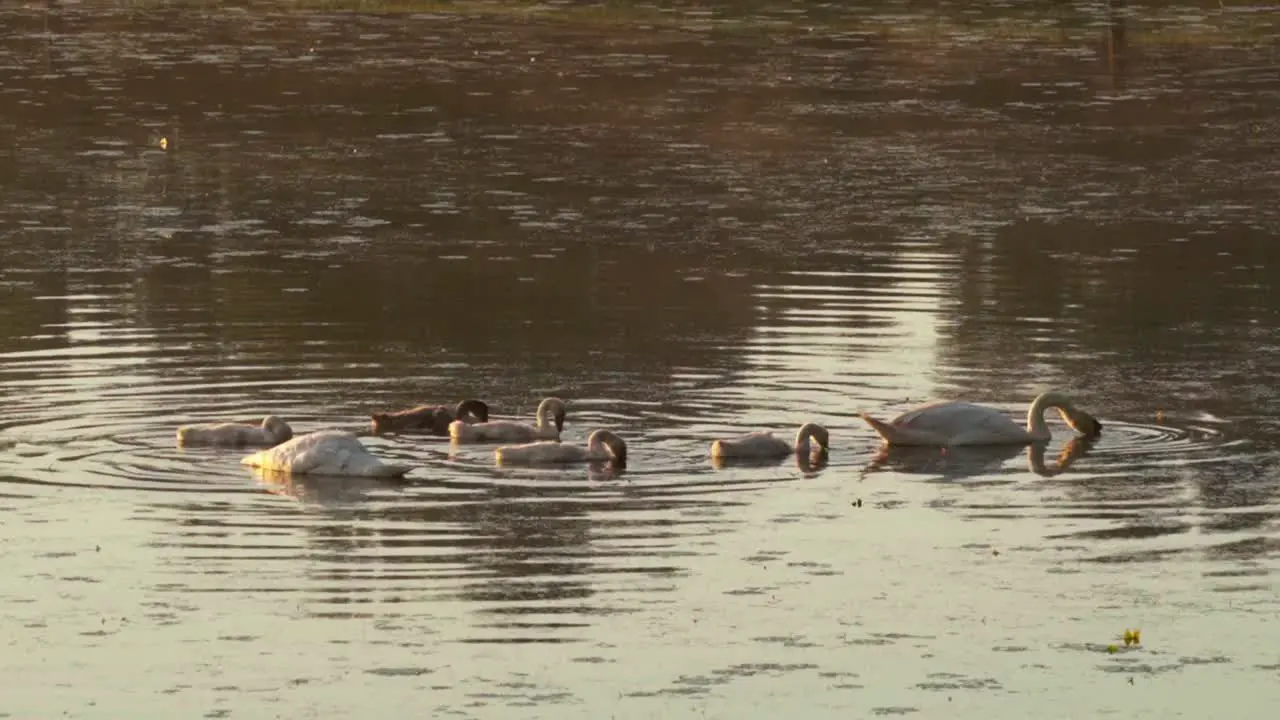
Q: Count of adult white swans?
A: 2